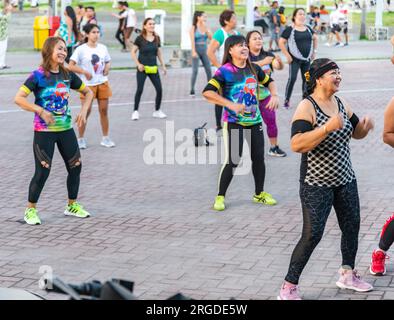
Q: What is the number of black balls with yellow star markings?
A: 0